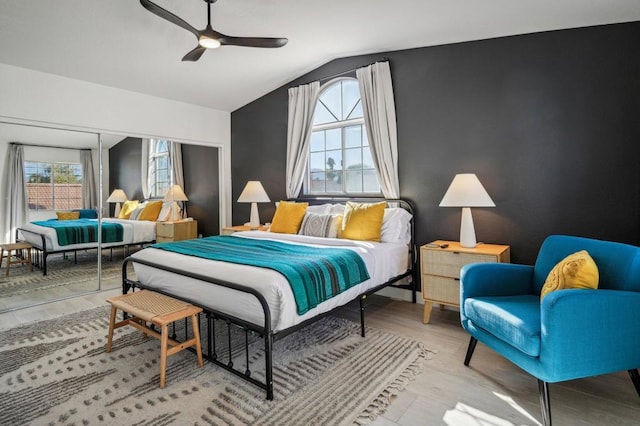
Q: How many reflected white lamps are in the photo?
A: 2